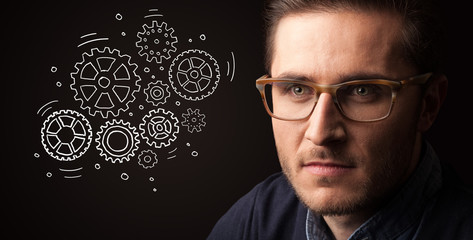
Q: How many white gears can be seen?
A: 9